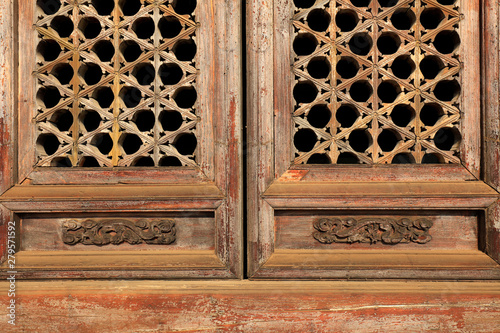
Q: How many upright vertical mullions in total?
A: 6